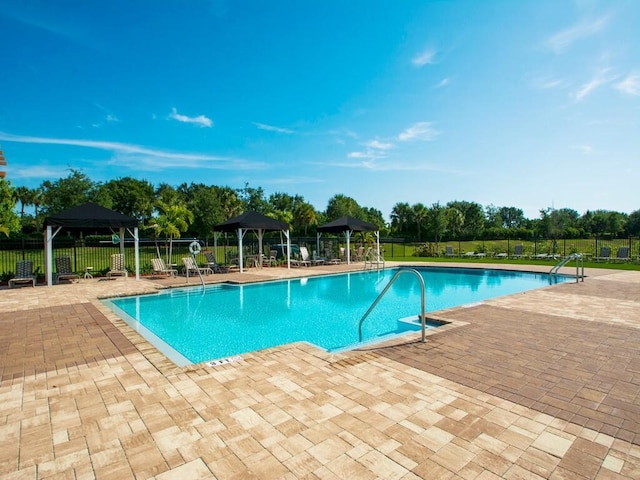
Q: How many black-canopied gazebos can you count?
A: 3